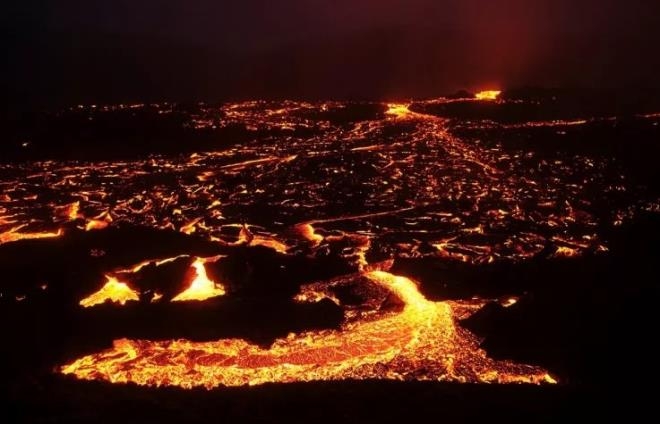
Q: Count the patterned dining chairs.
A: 0